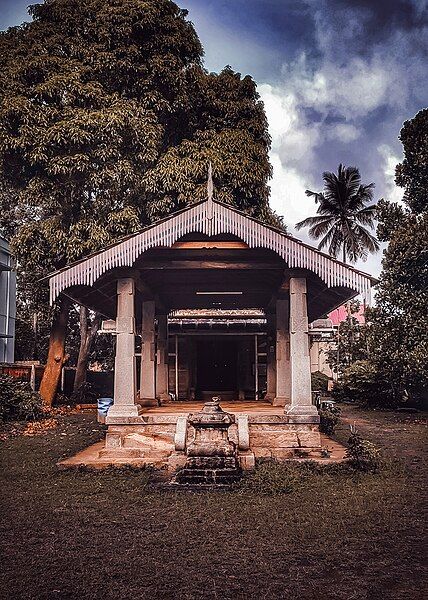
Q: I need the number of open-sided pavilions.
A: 1